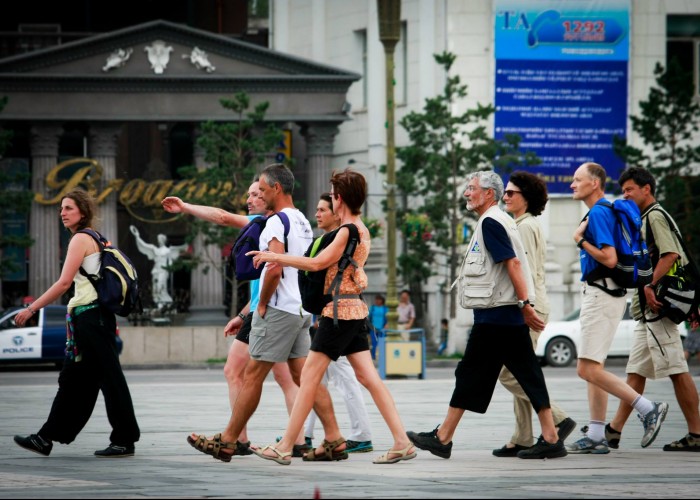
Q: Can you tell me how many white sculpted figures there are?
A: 4